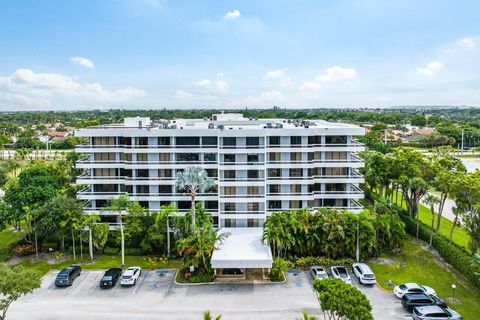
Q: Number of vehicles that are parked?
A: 9